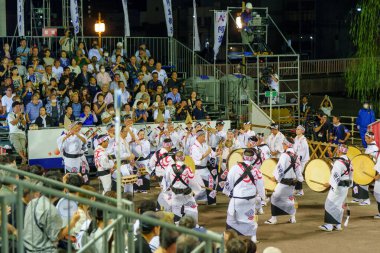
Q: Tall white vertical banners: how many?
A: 6